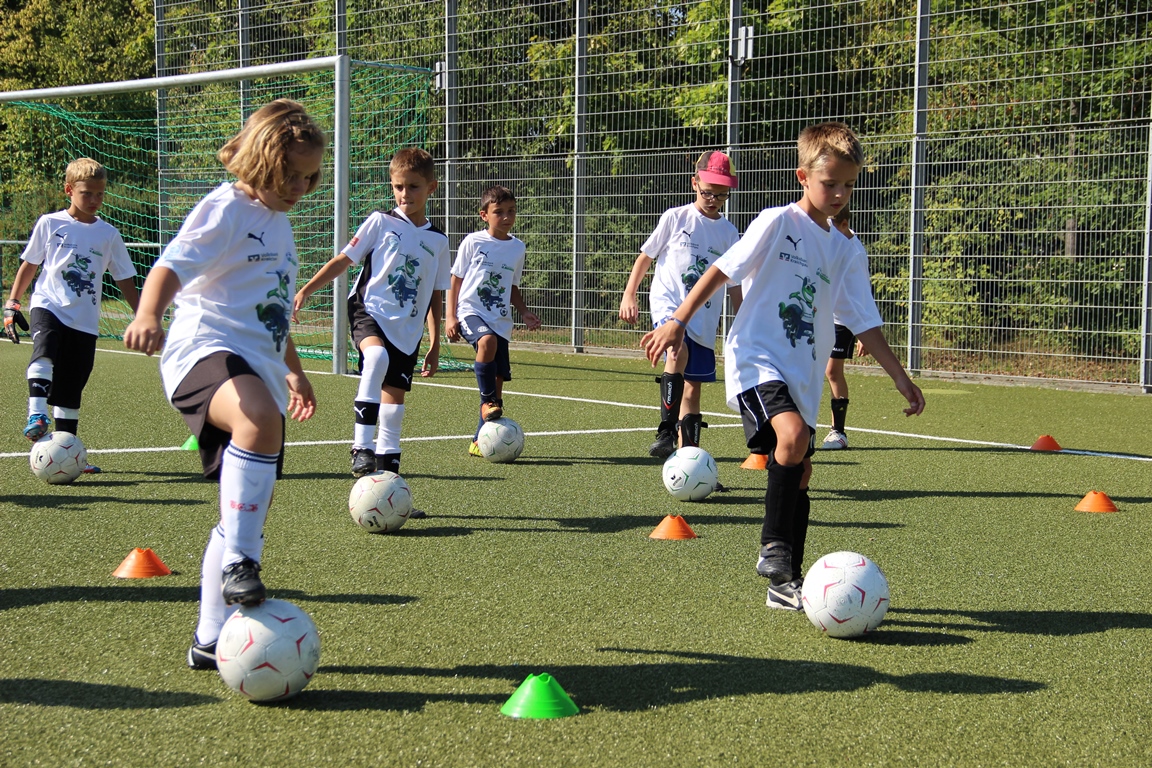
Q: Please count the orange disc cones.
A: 5